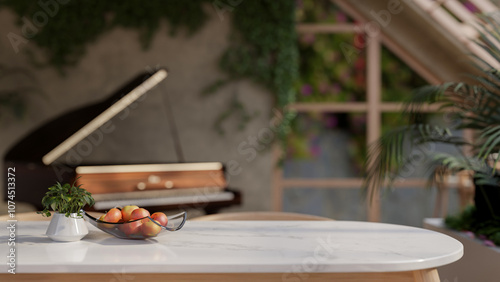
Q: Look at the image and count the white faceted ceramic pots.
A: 1